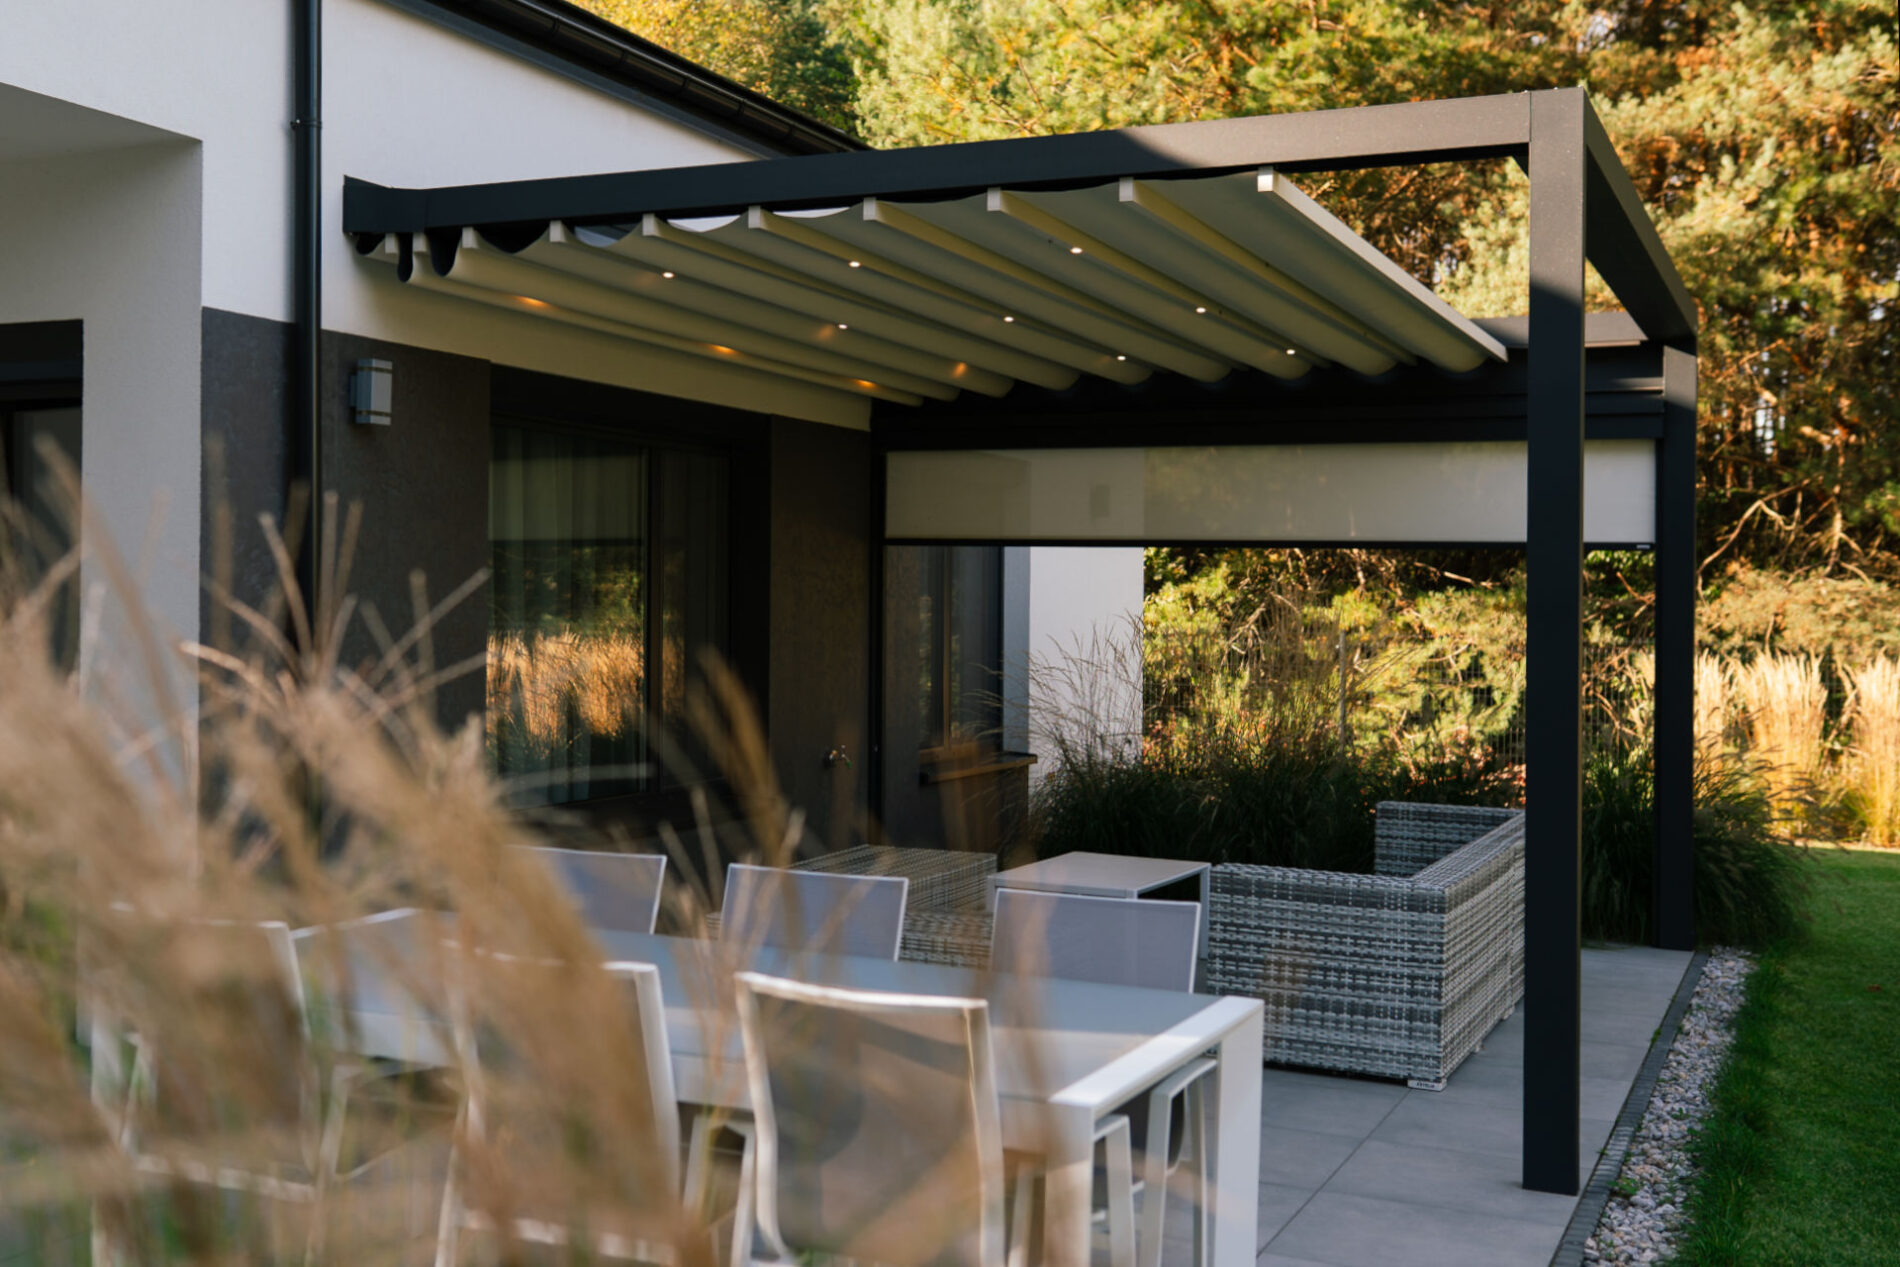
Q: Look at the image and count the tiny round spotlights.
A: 8